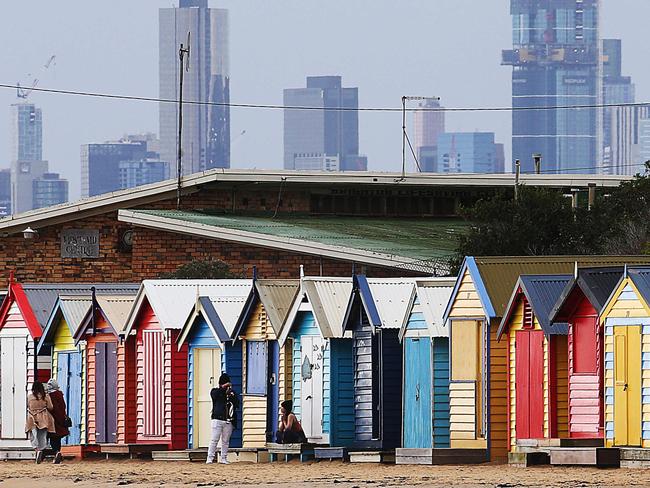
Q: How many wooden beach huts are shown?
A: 13